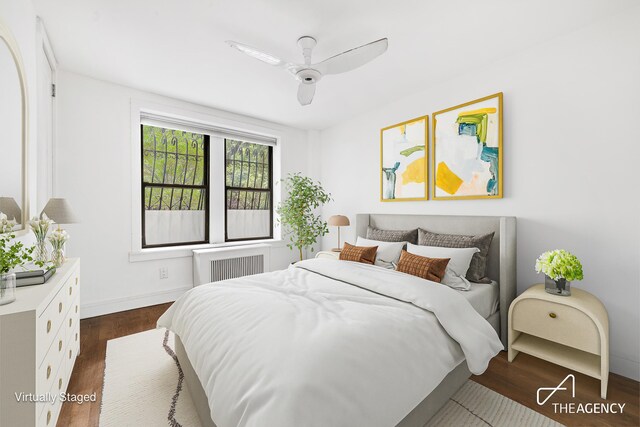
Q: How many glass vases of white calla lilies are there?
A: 2